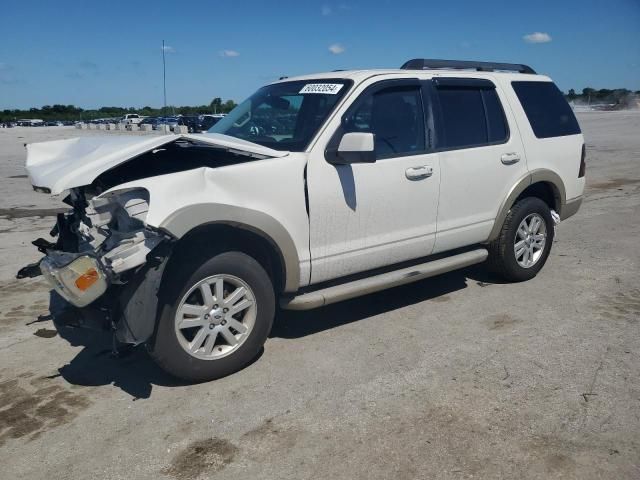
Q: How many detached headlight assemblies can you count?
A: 1